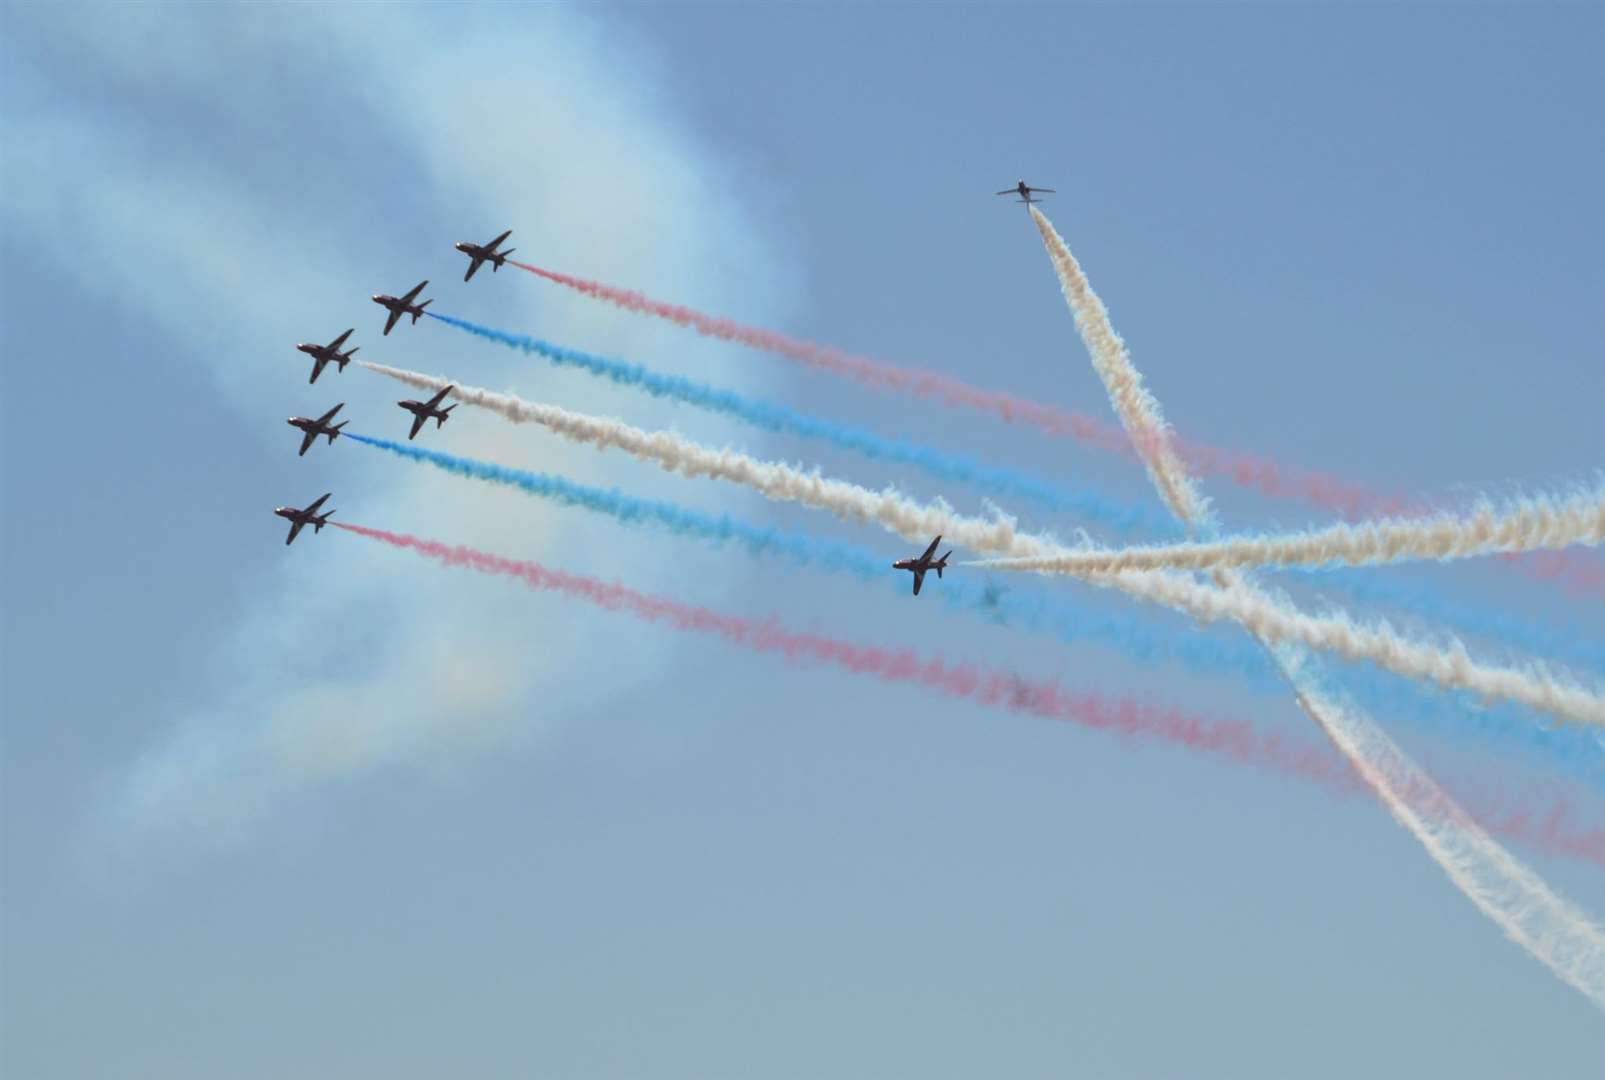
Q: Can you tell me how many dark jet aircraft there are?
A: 8